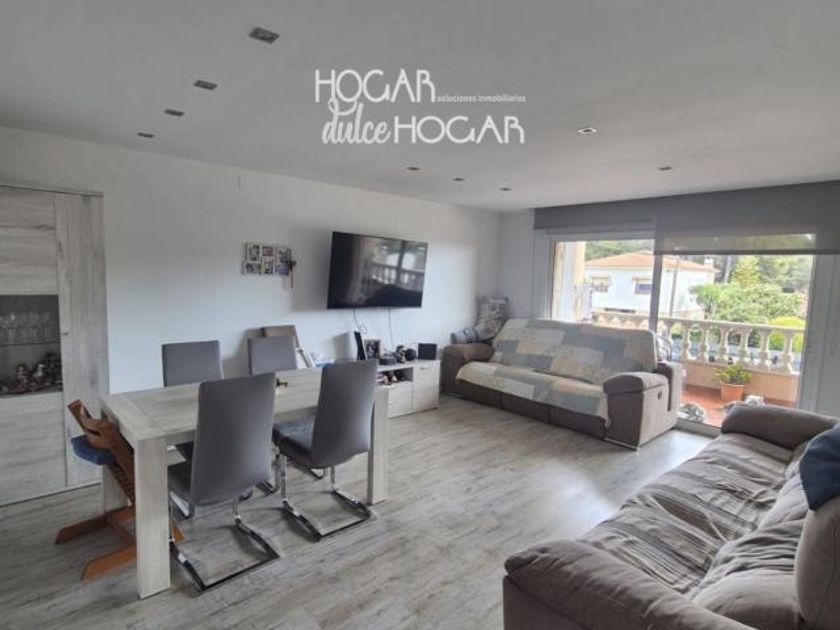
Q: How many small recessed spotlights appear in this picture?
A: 9